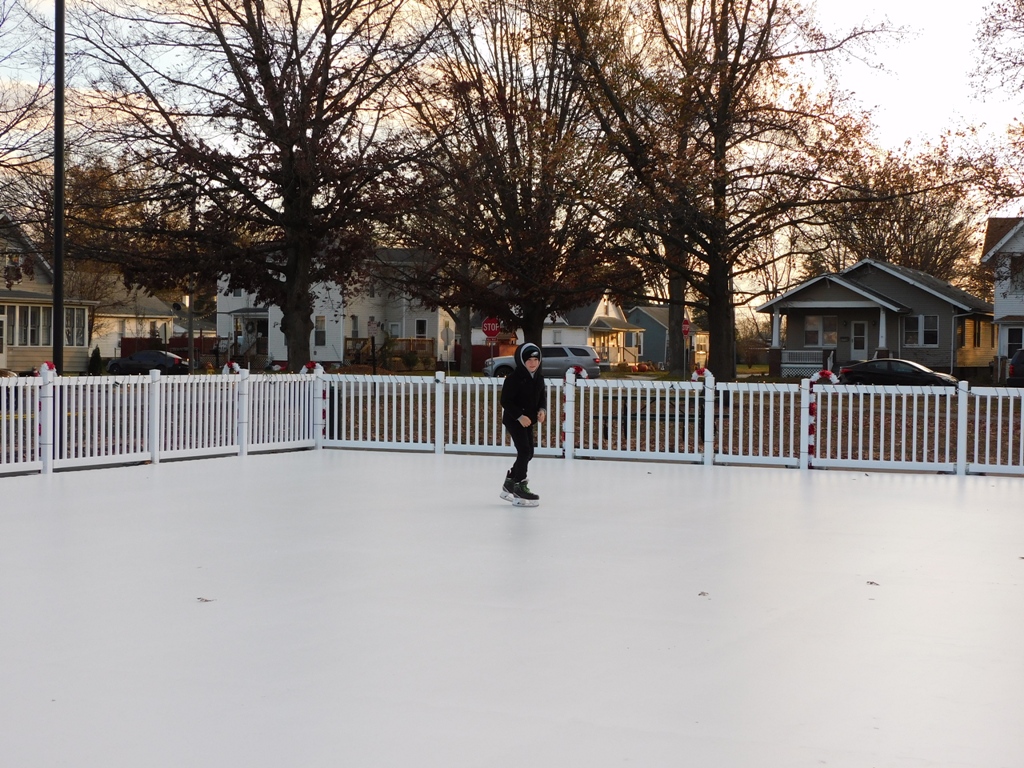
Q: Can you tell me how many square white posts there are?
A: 9